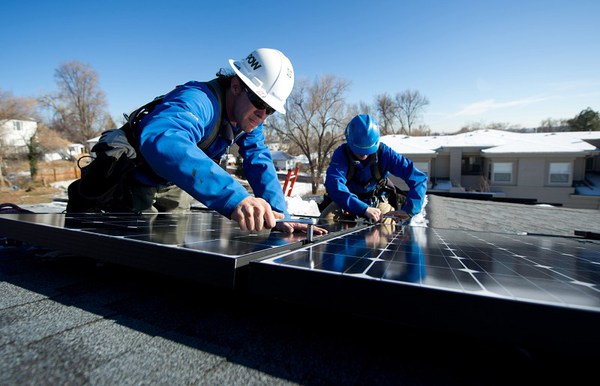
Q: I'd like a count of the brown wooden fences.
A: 1